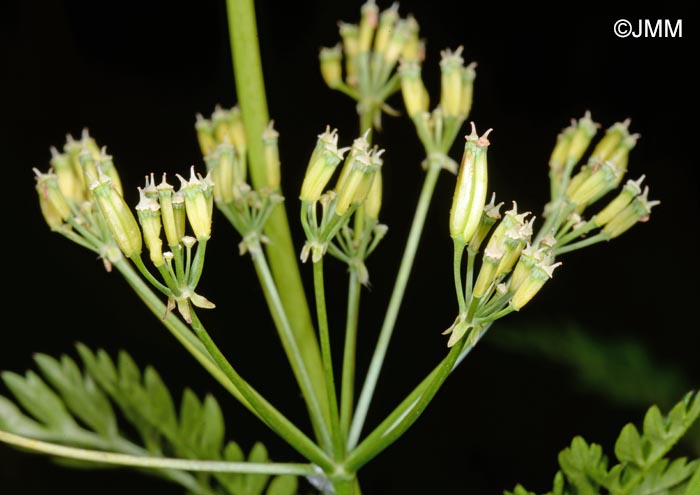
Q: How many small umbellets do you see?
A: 9